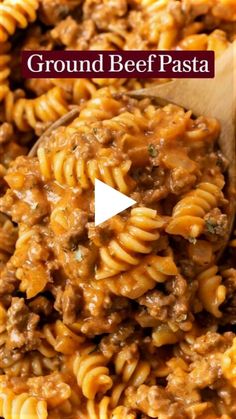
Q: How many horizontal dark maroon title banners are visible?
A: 1